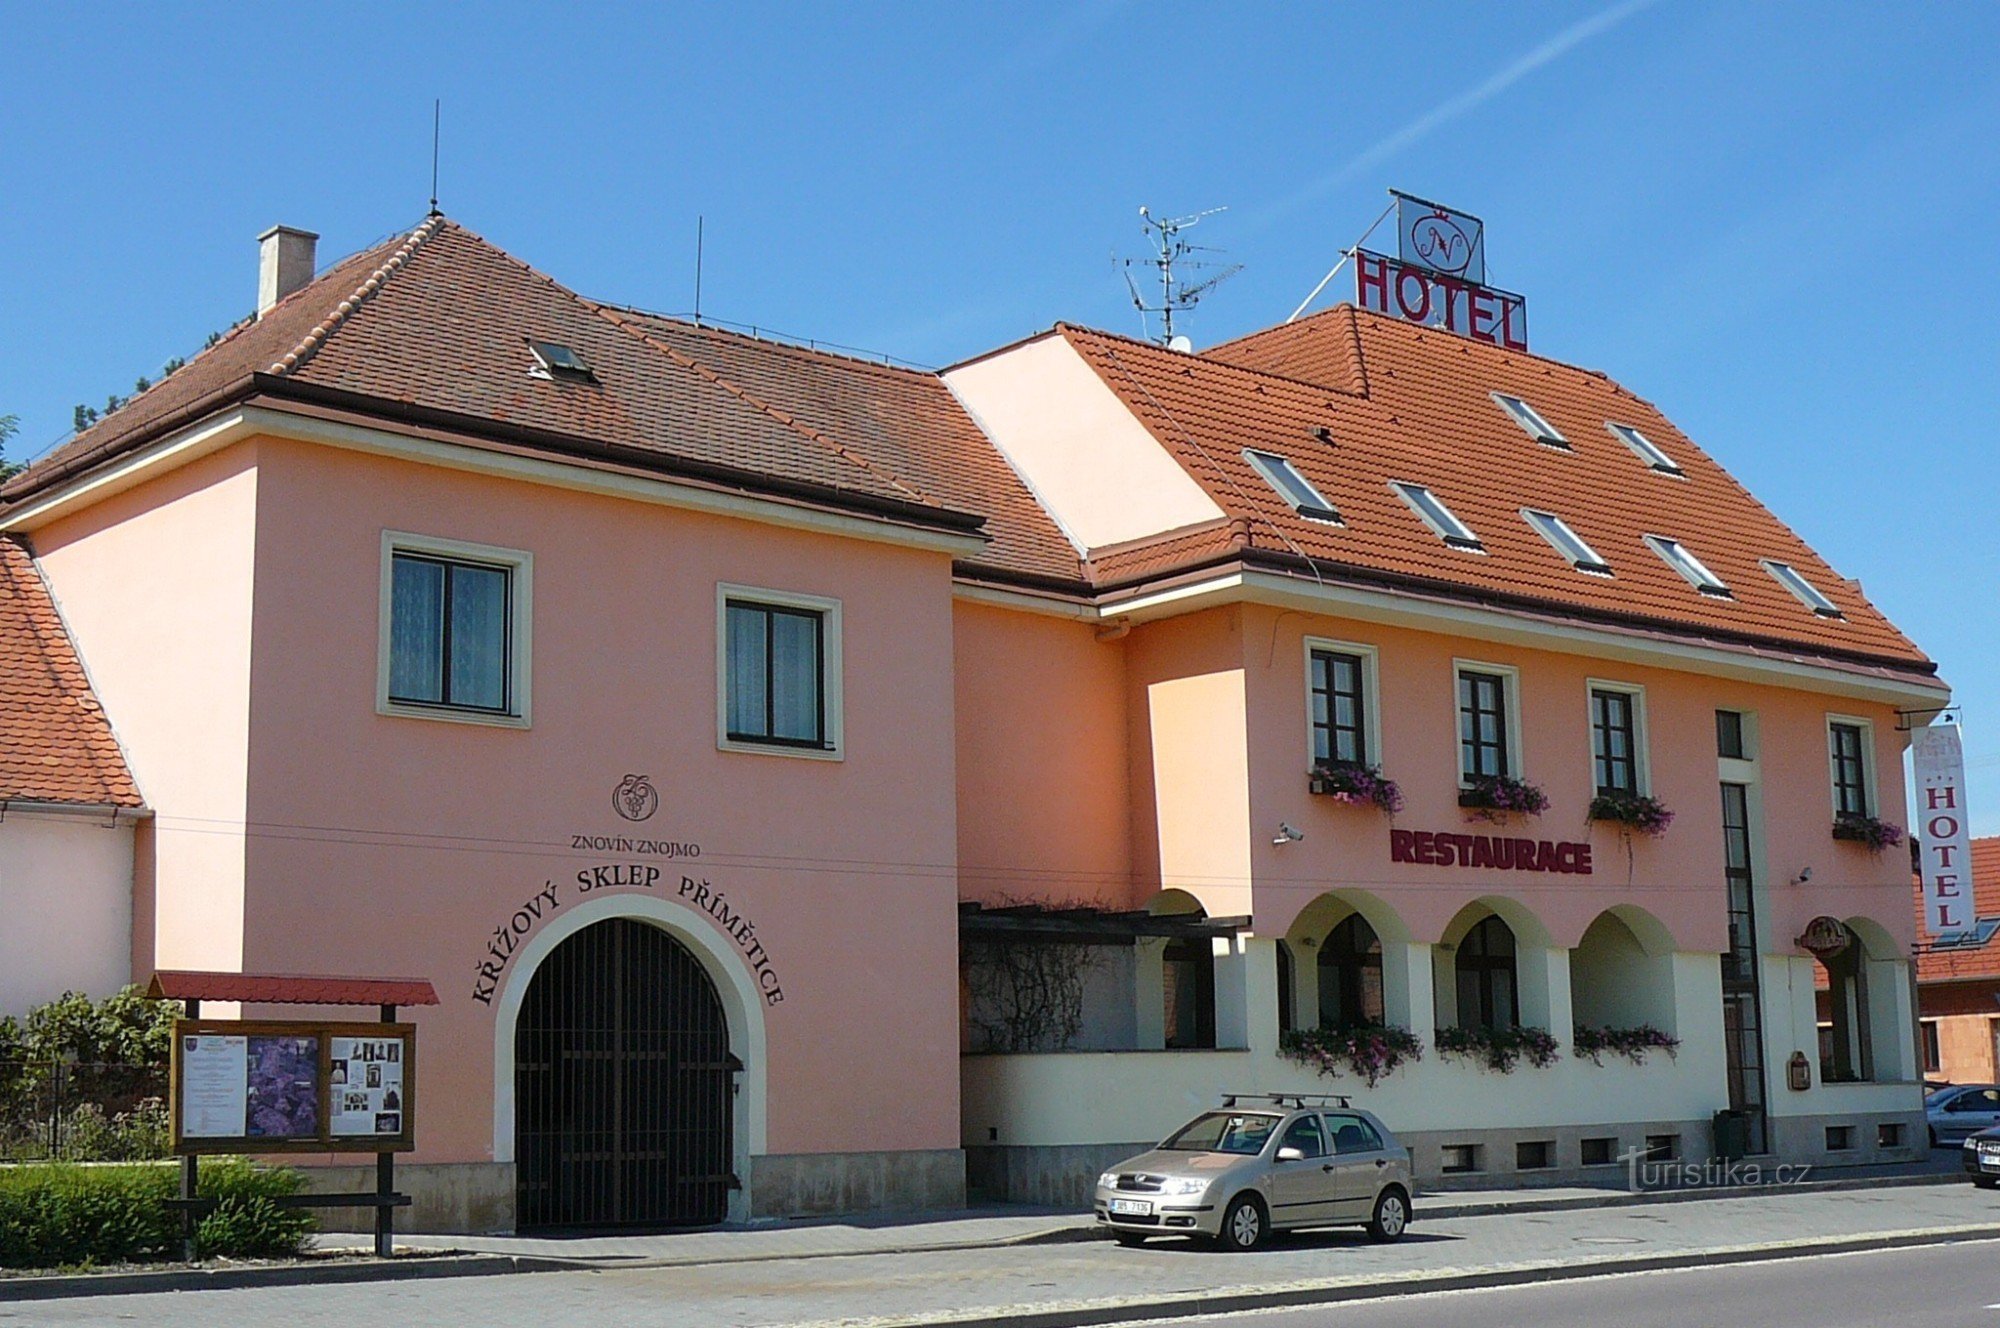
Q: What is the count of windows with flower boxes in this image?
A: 7